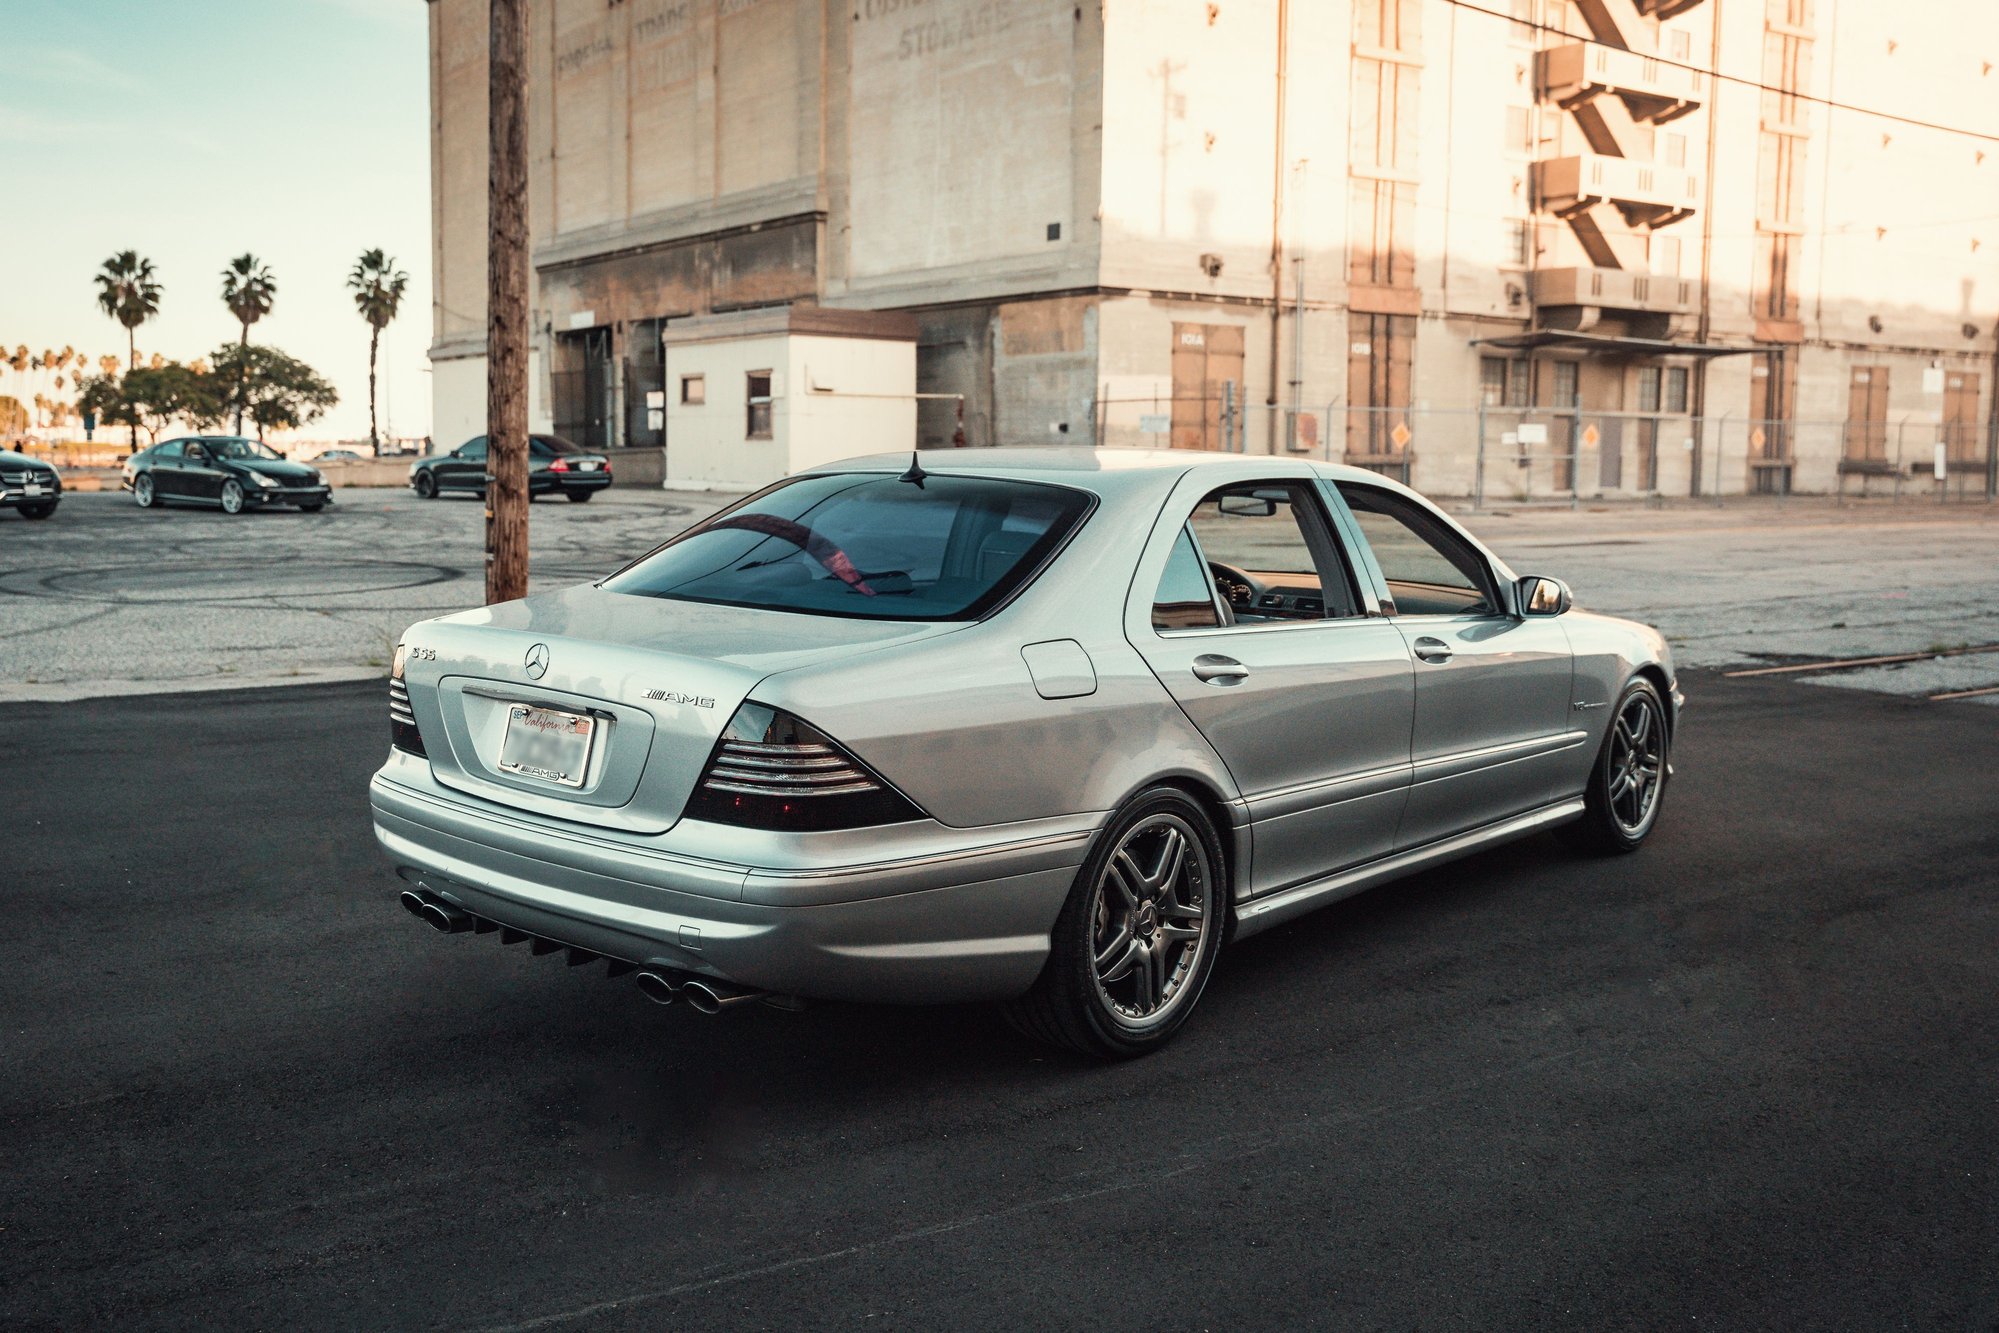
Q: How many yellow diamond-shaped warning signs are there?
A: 3